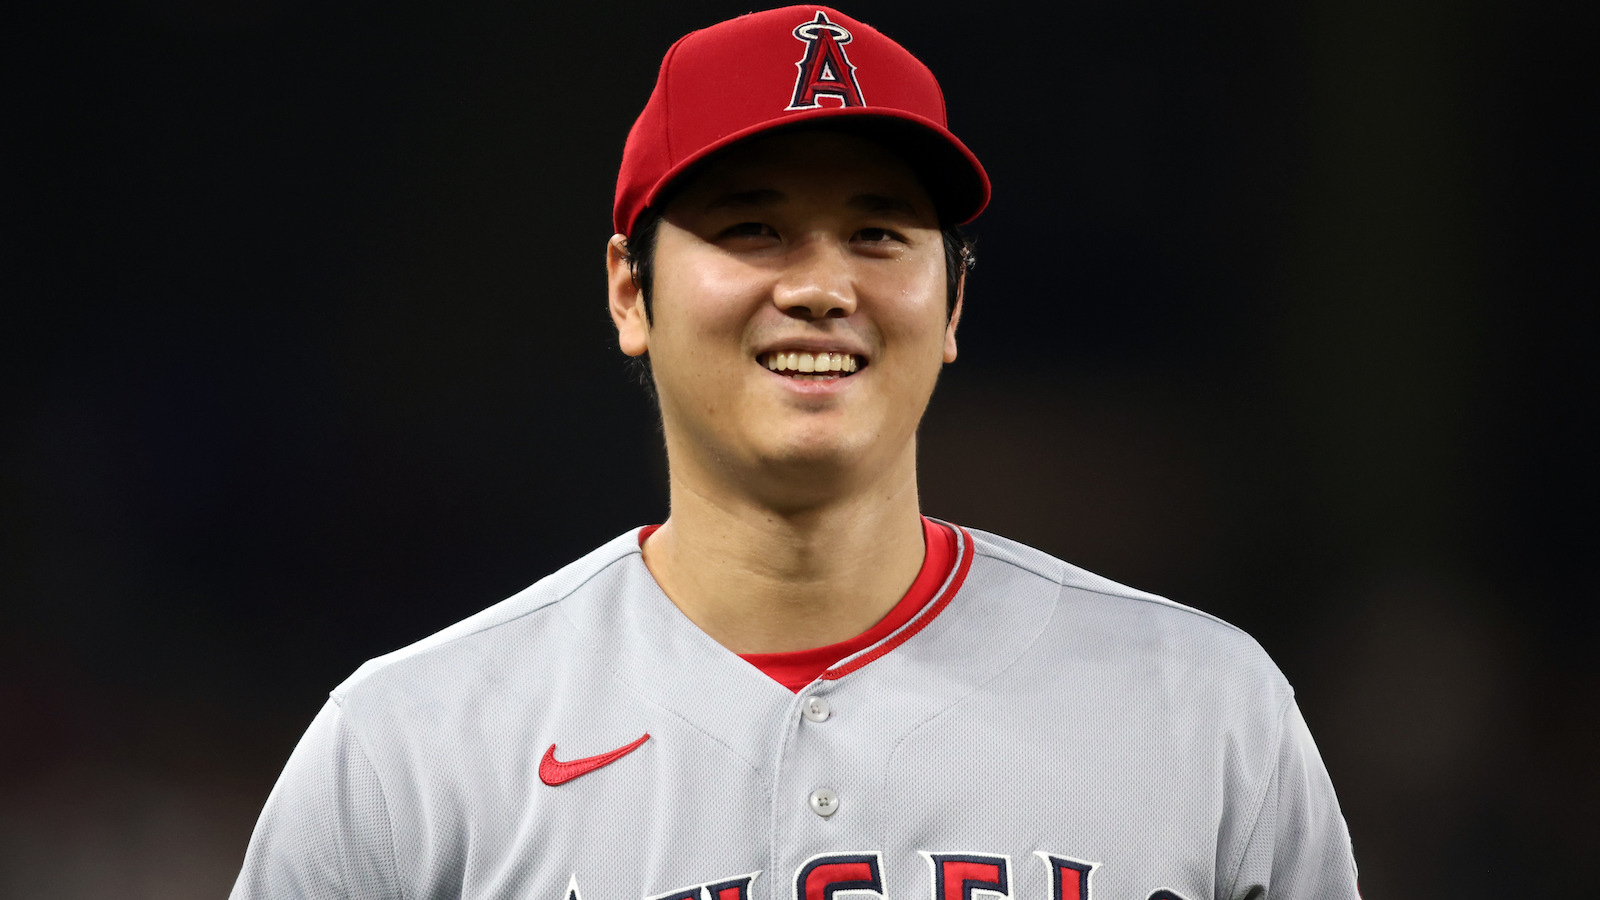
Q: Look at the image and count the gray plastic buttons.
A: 2